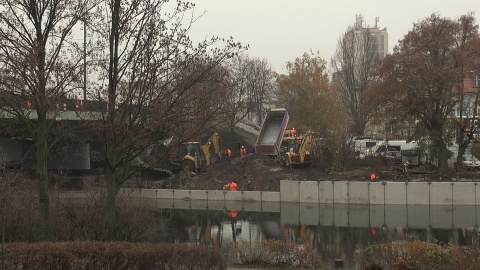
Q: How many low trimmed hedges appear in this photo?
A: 3